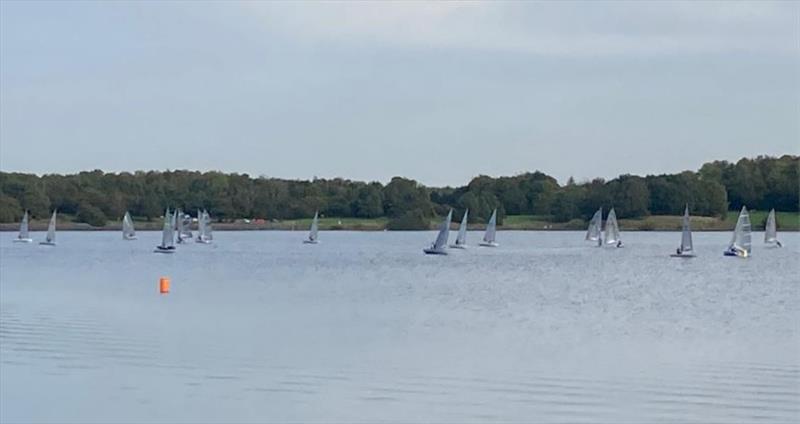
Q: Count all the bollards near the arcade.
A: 0